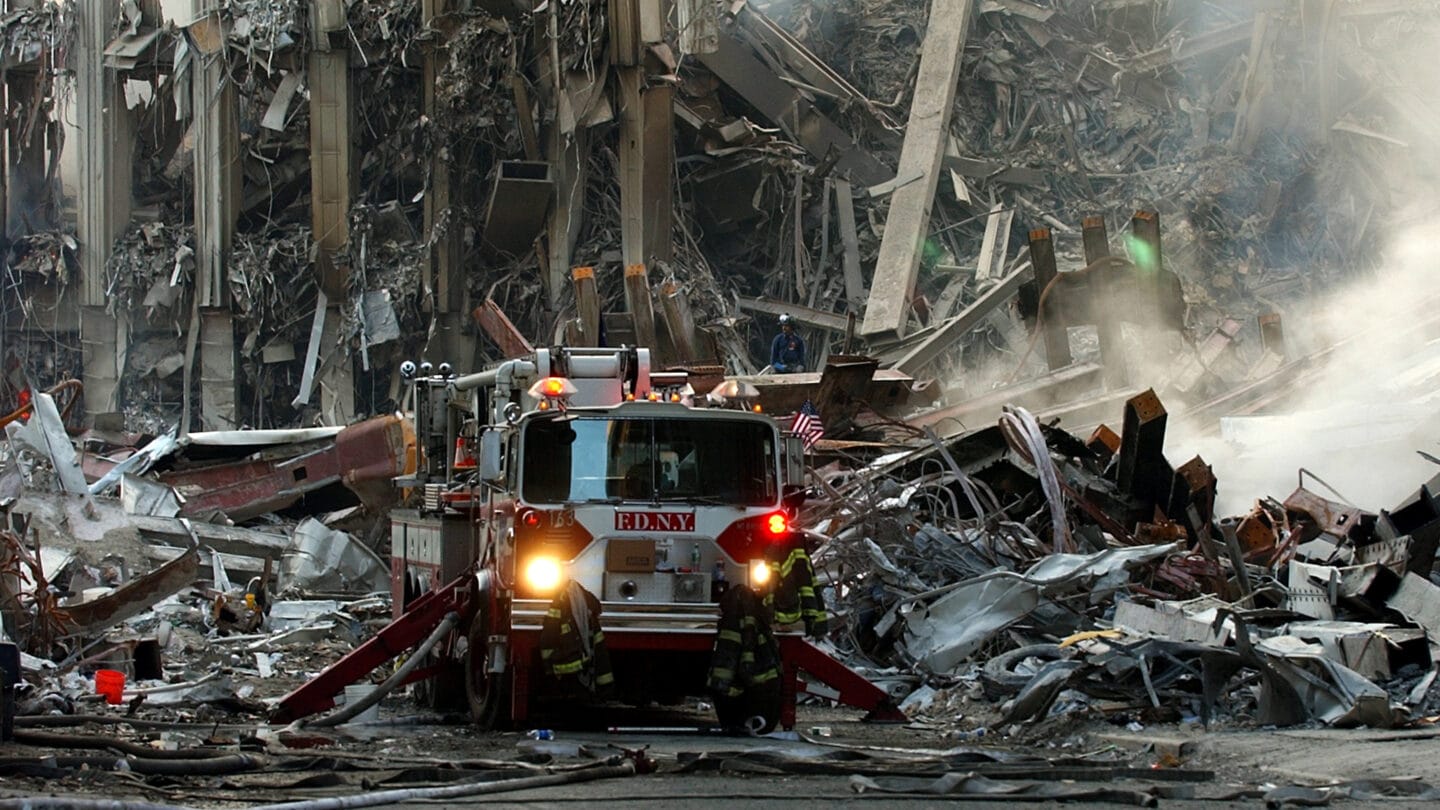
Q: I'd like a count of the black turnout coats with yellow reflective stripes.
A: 3